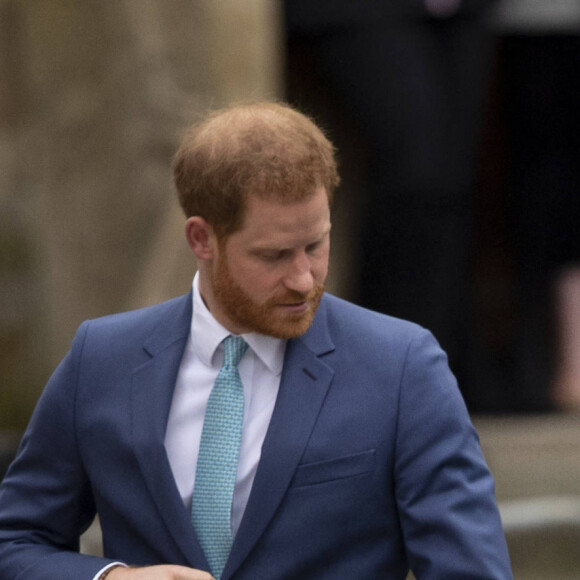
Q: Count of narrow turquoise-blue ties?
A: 1